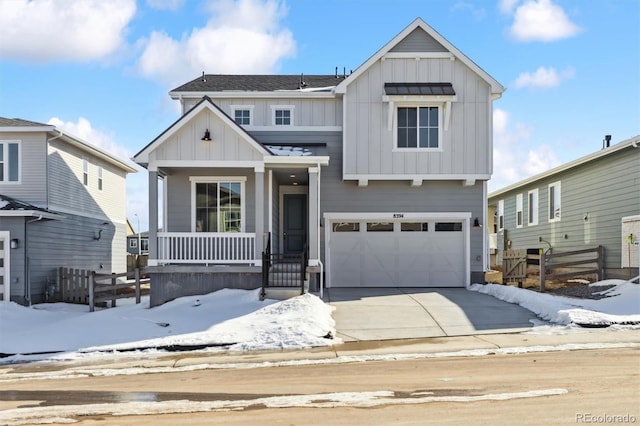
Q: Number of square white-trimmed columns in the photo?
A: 3